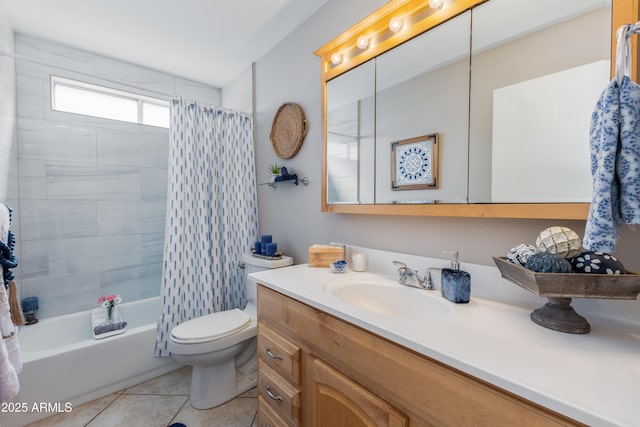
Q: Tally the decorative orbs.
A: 4